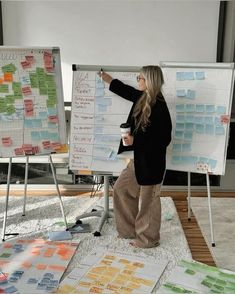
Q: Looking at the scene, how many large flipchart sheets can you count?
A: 6